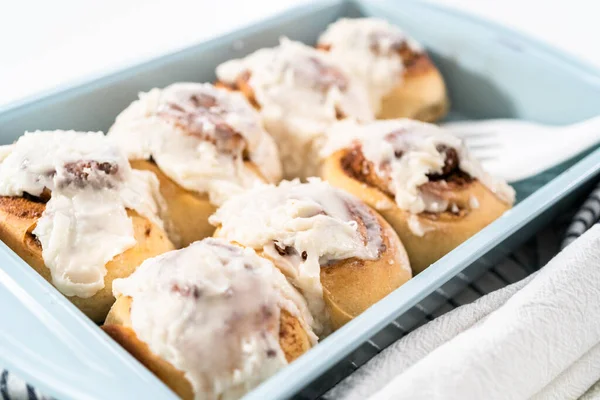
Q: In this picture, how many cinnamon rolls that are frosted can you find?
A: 7